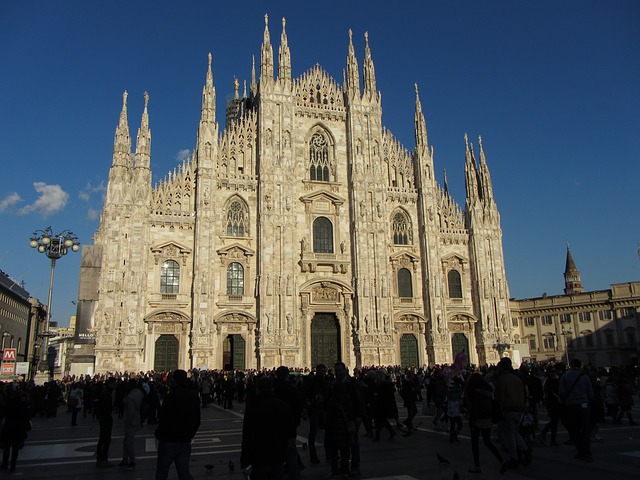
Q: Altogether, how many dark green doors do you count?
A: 5